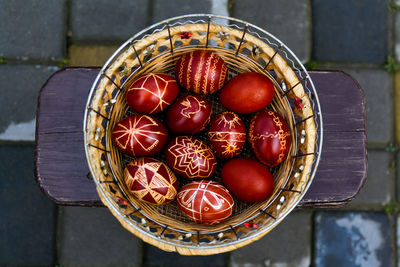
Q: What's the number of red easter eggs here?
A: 11